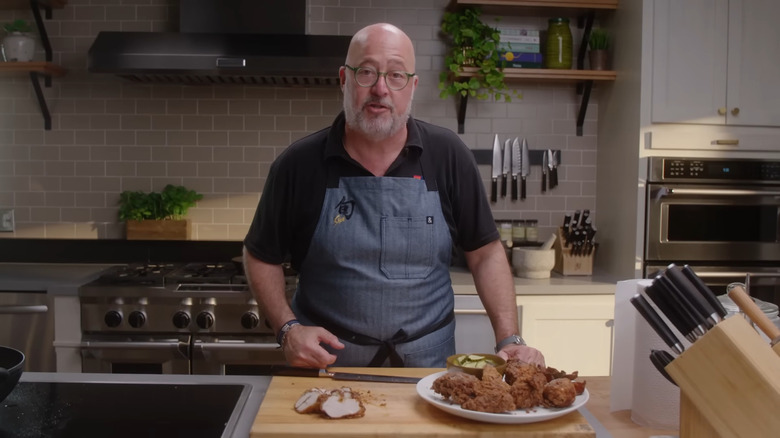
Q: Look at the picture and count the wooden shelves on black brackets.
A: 4